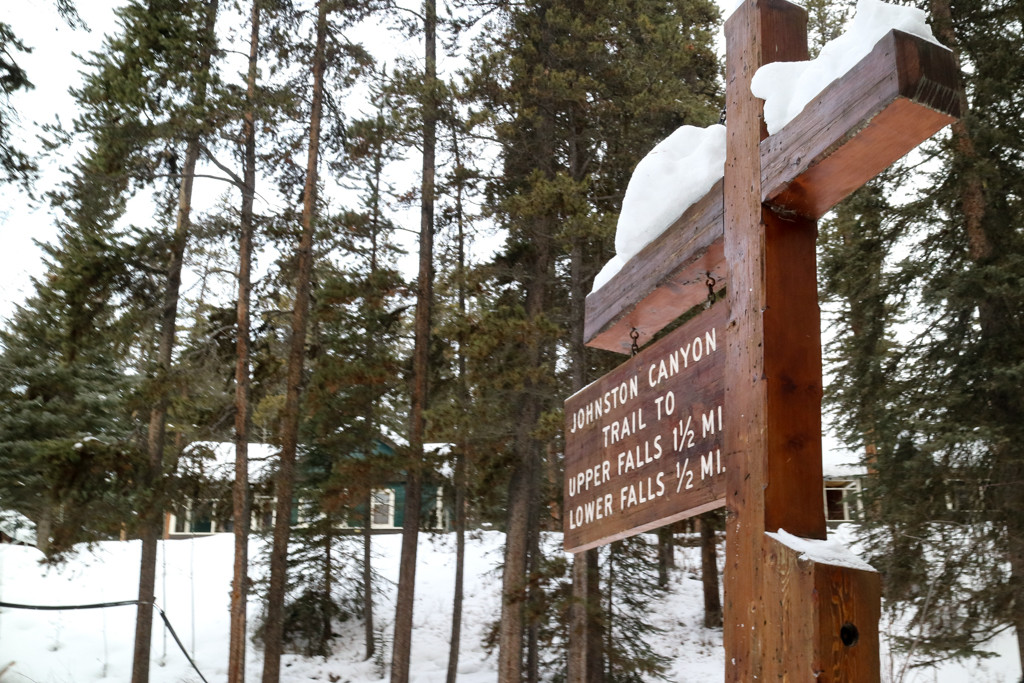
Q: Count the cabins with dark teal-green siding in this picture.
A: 1